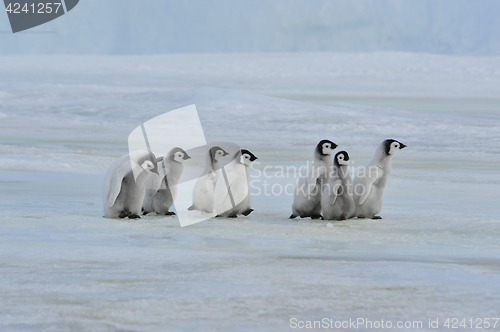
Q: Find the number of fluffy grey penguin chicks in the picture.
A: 7